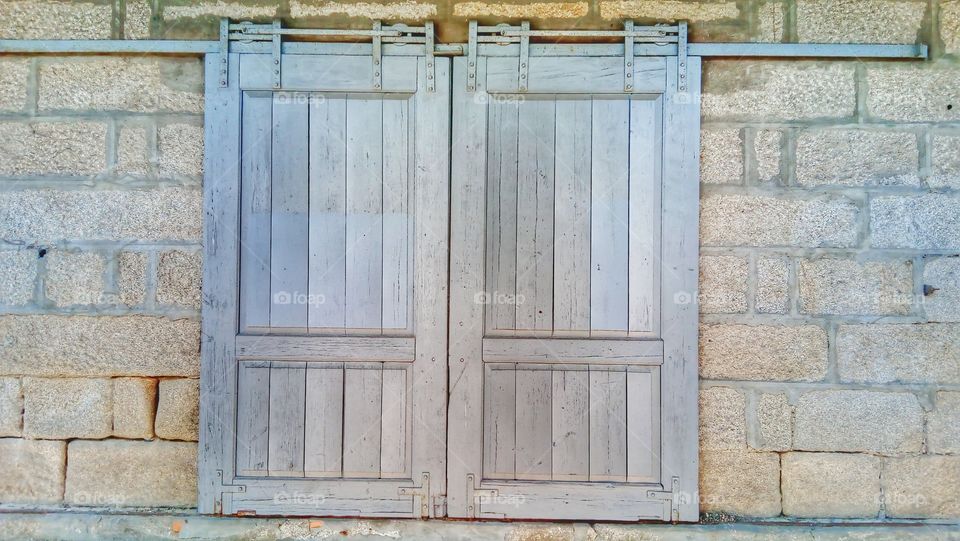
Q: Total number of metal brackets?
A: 12